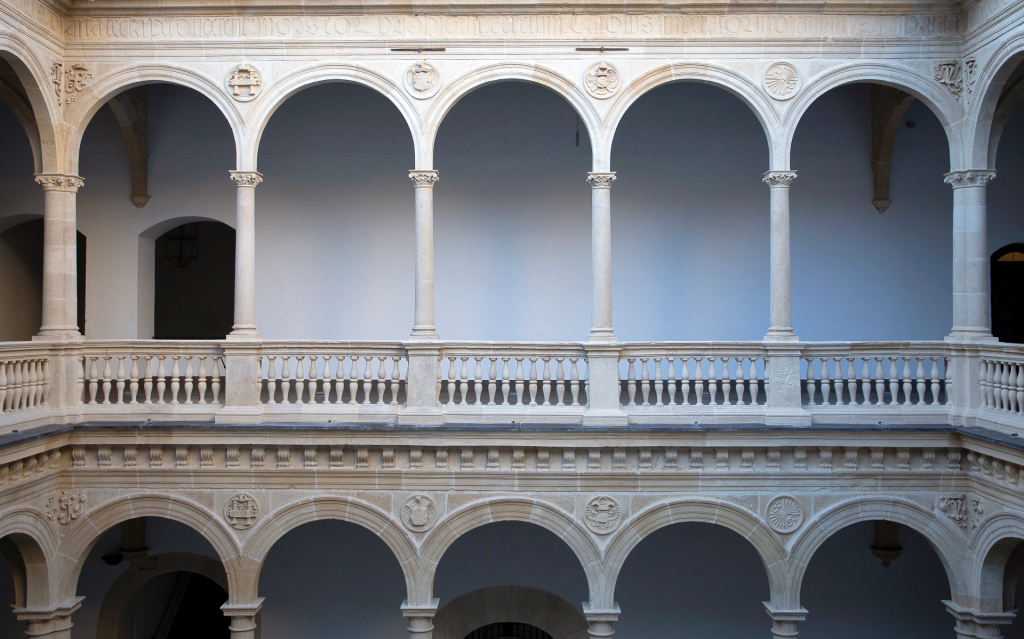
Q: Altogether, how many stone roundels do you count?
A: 8